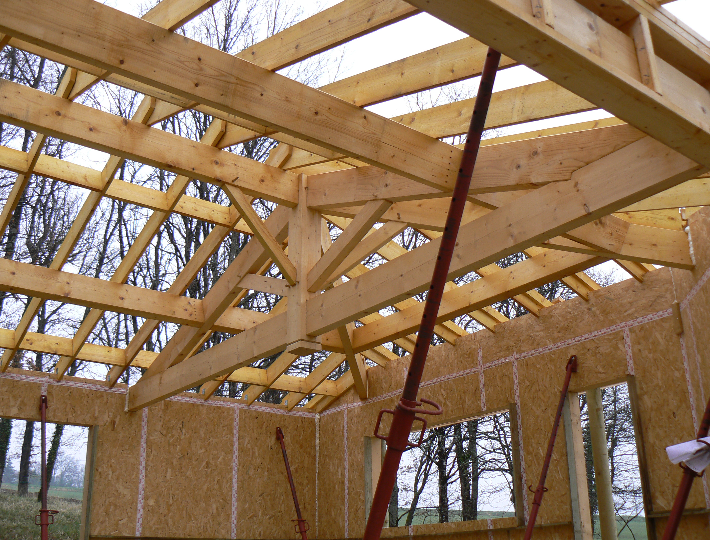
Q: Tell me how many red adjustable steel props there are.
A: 5